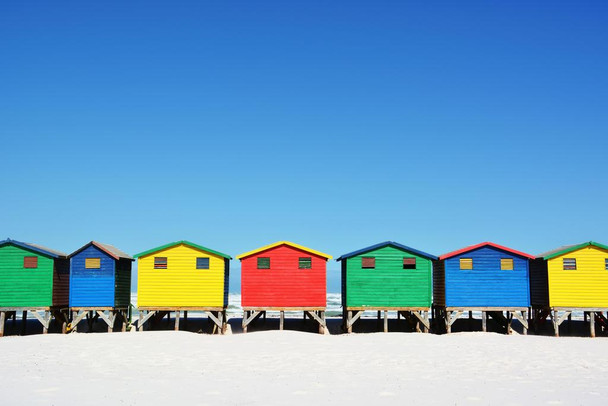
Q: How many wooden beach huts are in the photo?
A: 7